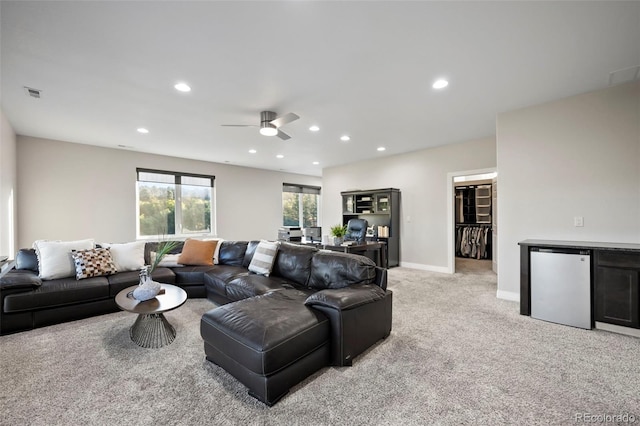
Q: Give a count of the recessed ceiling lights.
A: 9